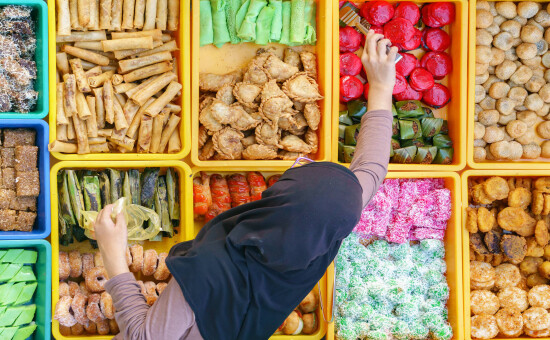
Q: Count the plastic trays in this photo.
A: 11